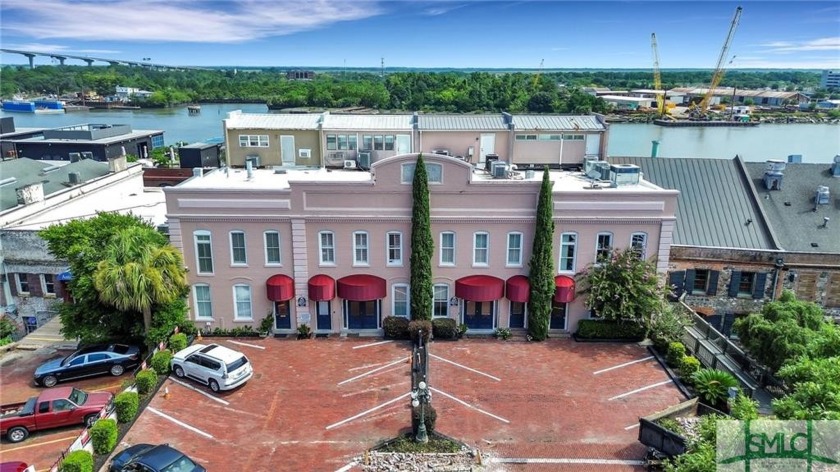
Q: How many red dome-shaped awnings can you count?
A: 6